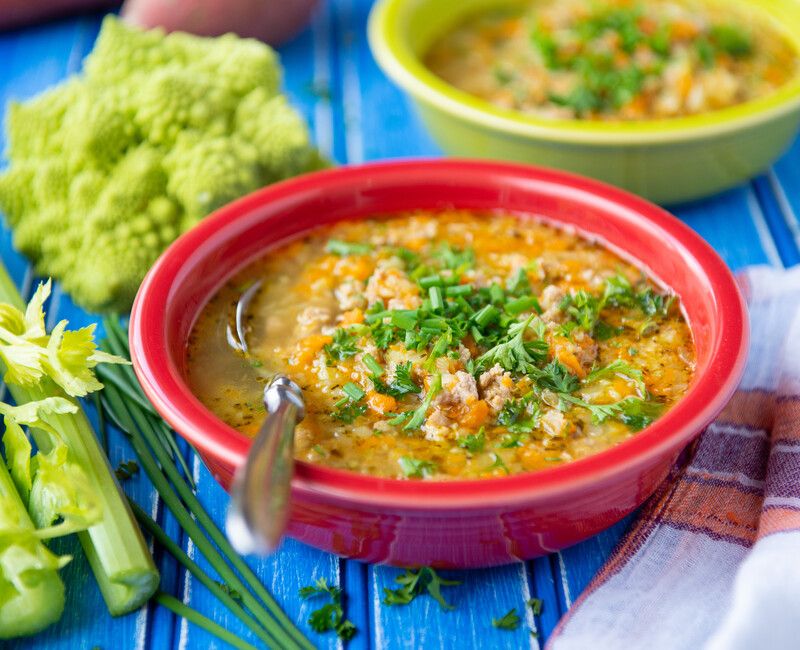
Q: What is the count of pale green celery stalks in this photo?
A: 2